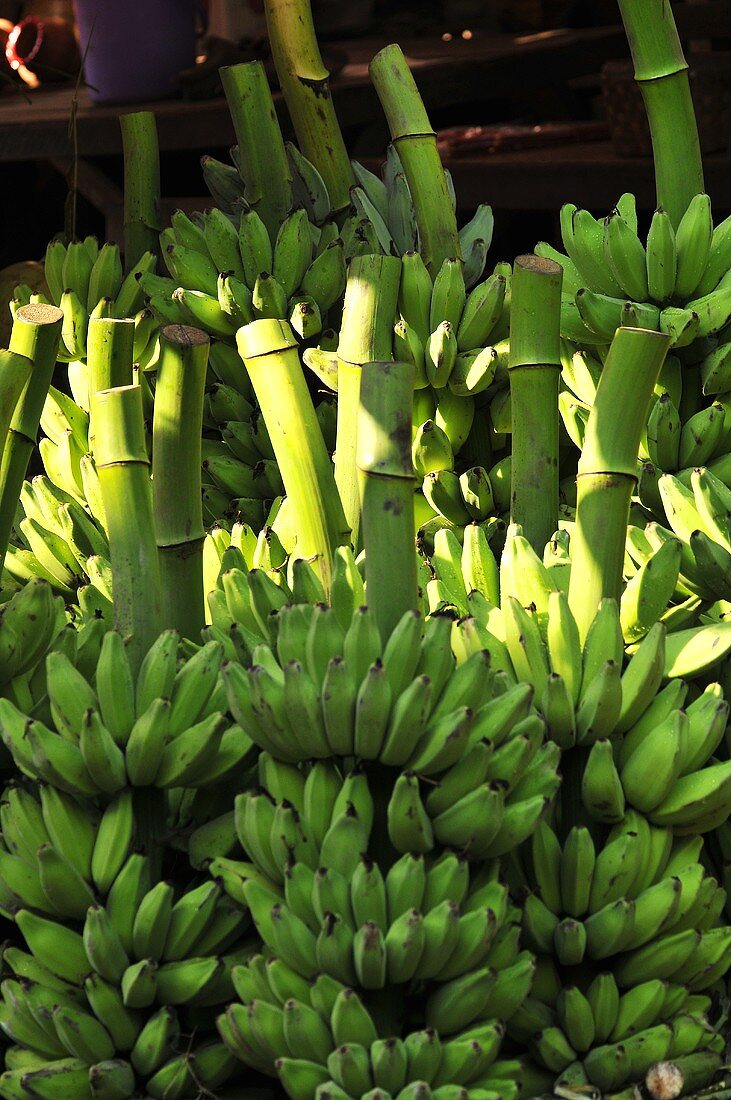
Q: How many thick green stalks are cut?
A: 13